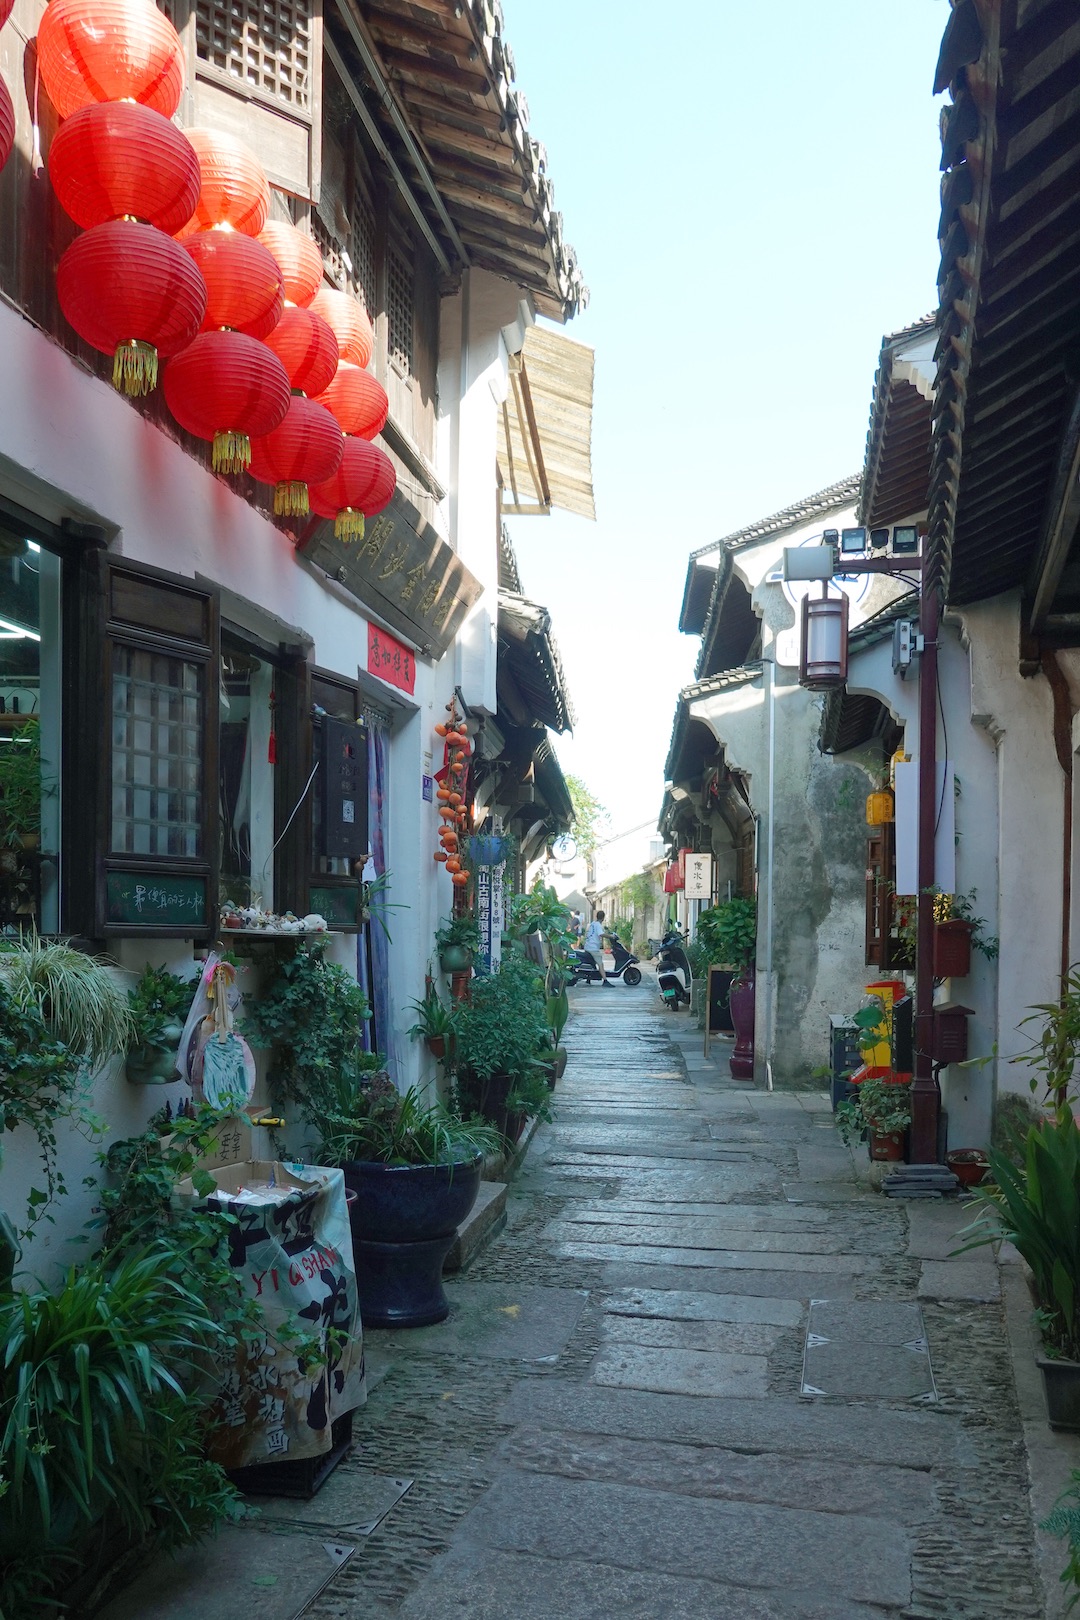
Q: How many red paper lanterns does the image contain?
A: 14